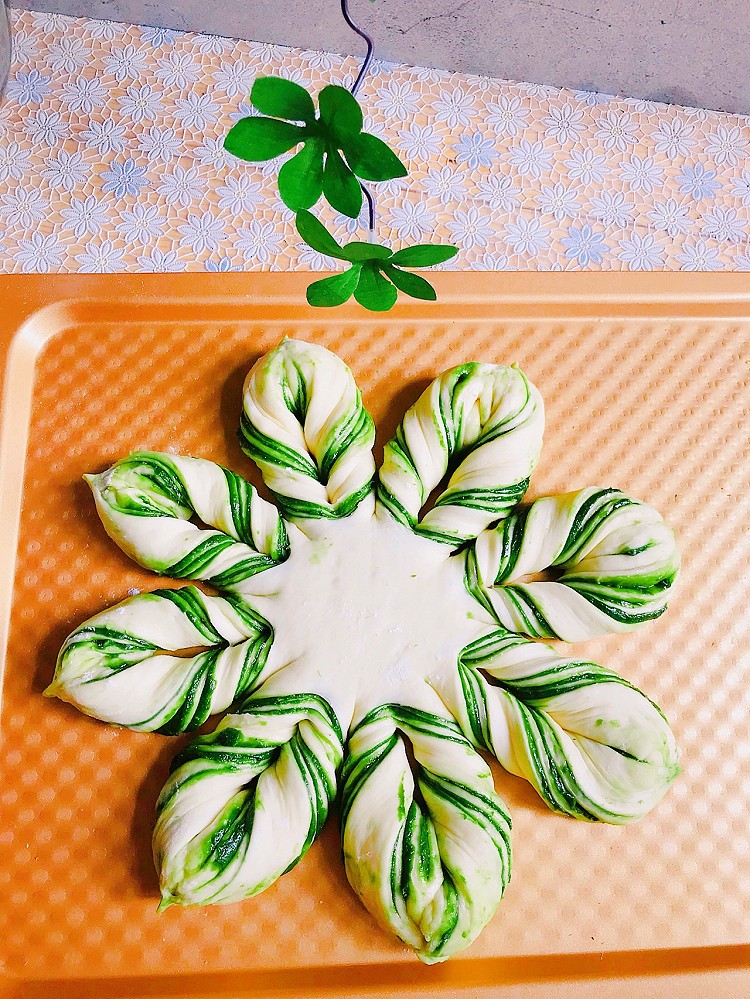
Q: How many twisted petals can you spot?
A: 8